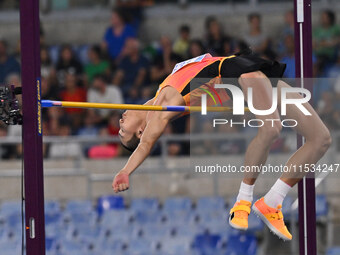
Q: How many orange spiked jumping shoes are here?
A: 2